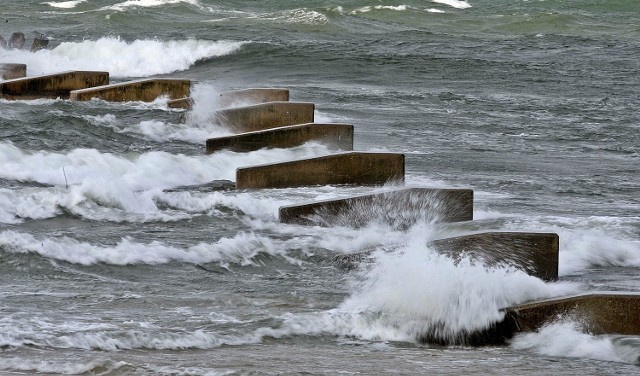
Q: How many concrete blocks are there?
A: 10